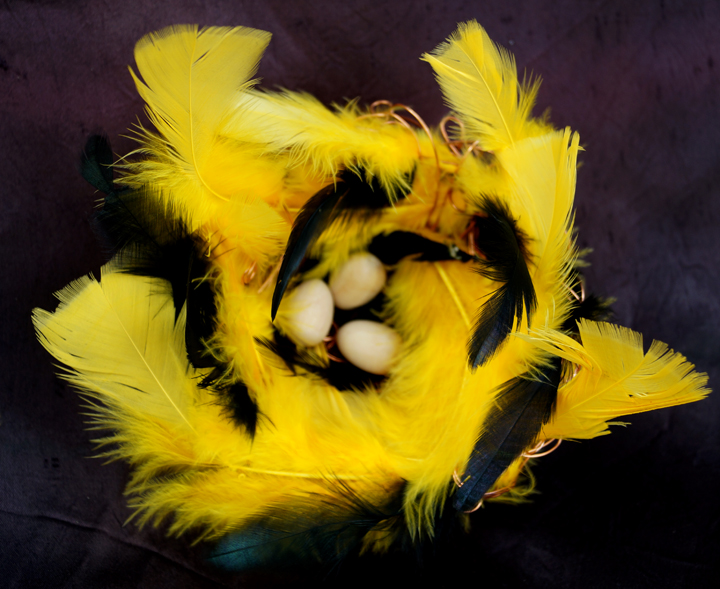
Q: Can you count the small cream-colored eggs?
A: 3